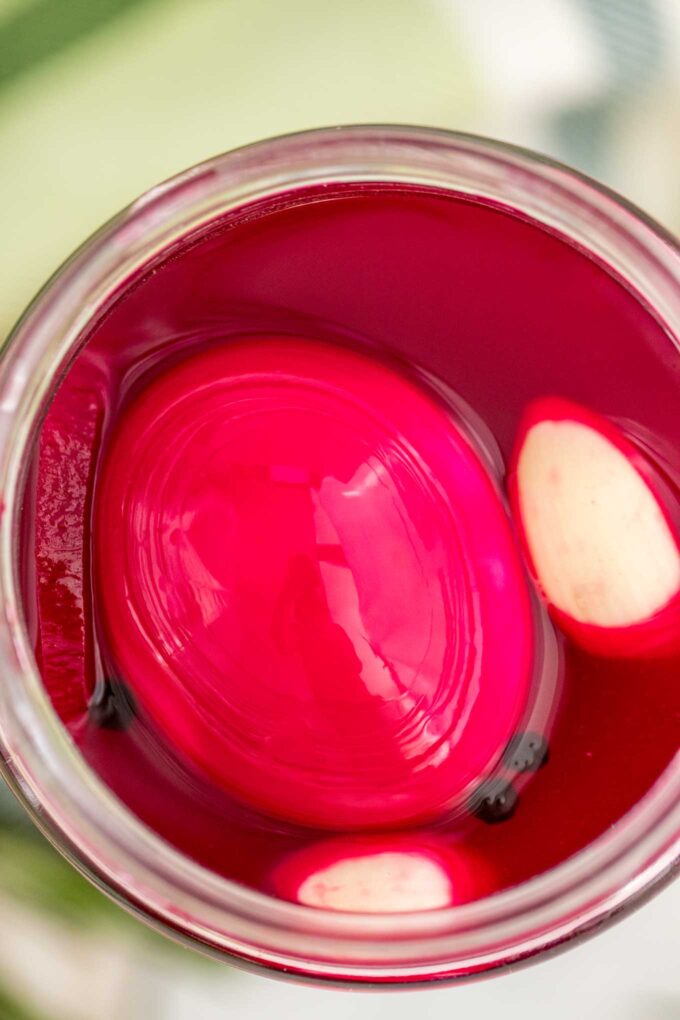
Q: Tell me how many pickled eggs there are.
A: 1